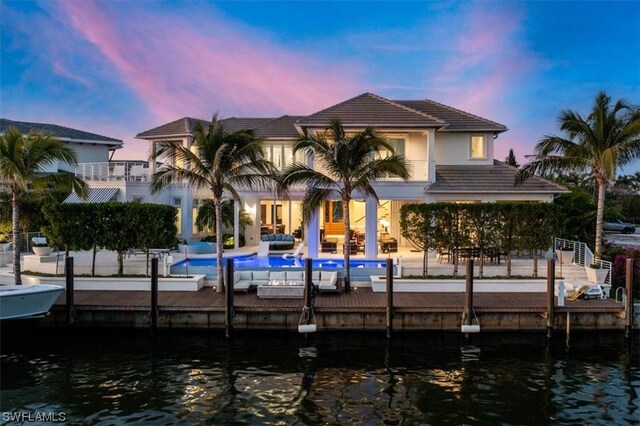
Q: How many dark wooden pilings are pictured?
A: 8